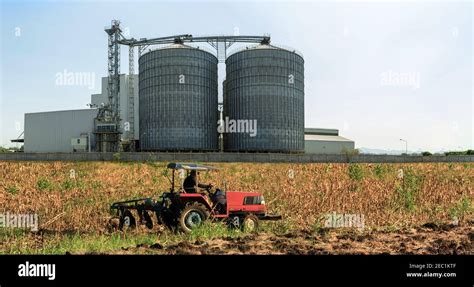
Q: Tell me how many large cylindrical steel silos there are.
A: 2